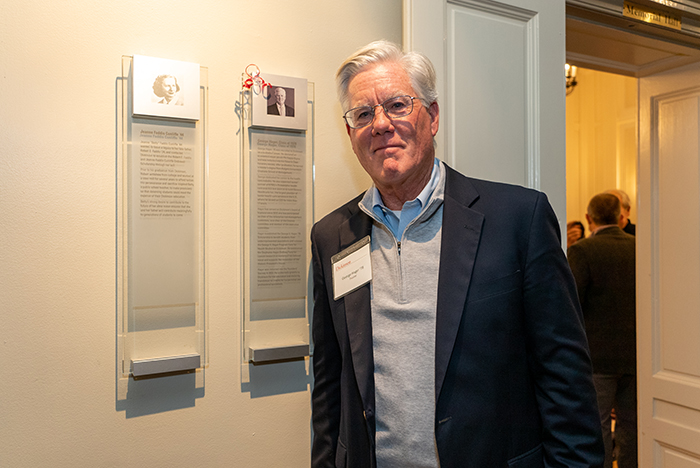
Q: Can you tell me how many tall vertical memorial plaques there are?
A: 2